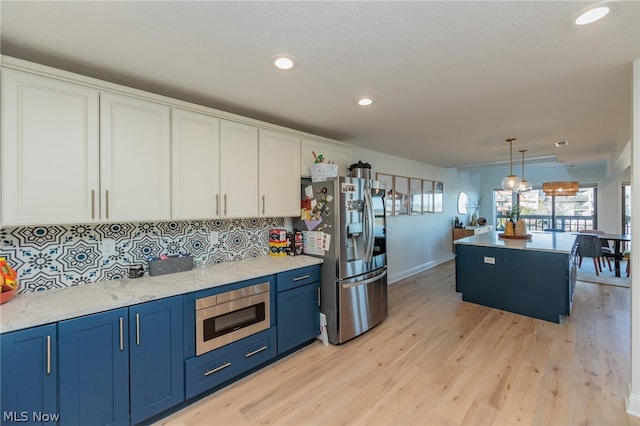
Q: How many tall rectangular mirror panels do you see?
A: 5